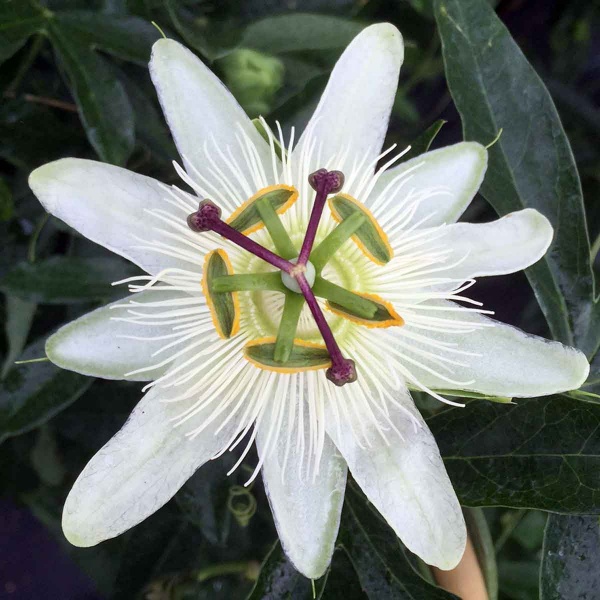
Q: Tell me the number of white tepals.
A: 10